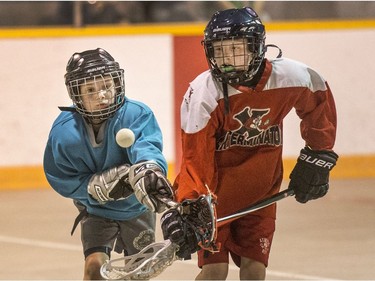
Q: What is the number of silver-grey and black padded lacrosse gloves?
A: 2